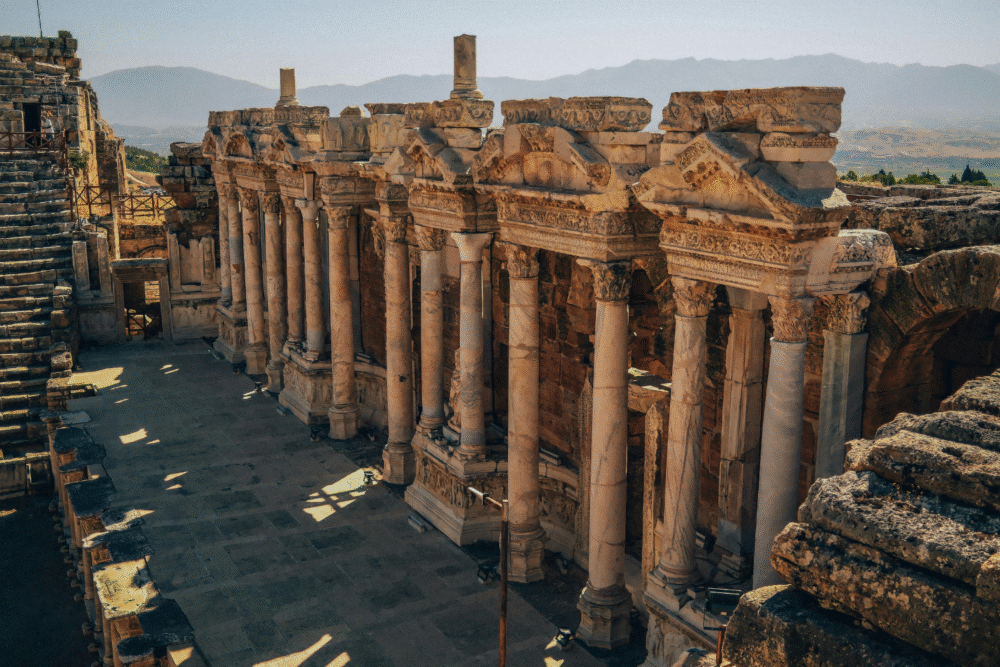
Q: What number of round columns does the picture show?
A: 14